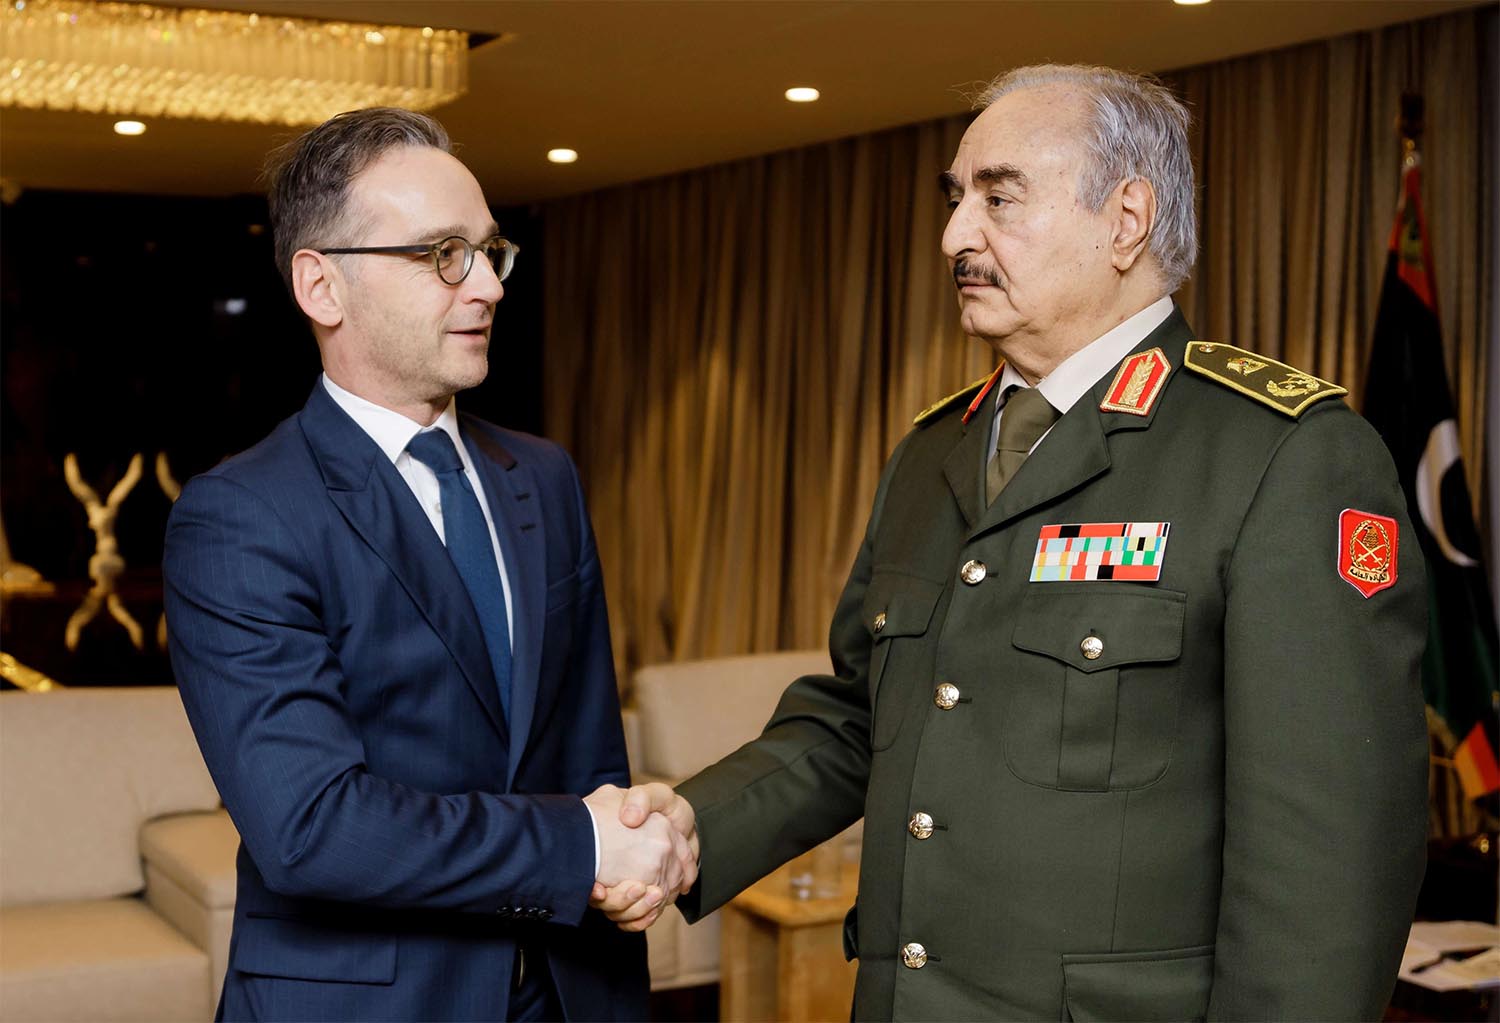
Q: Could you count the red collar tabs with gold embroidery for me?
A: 2